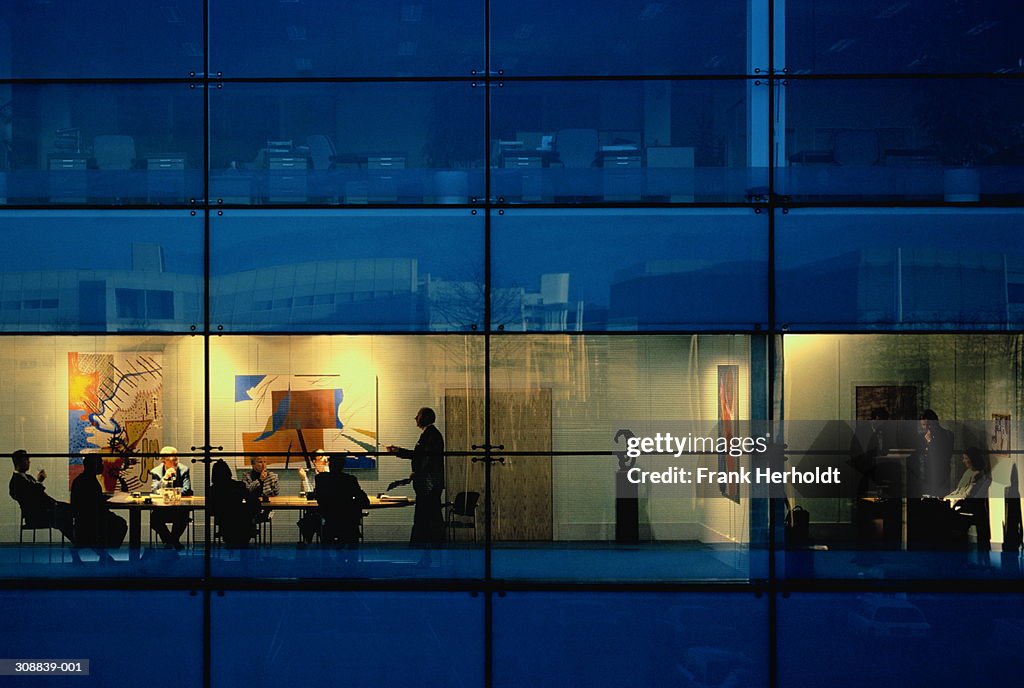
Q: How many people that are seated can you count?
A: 8